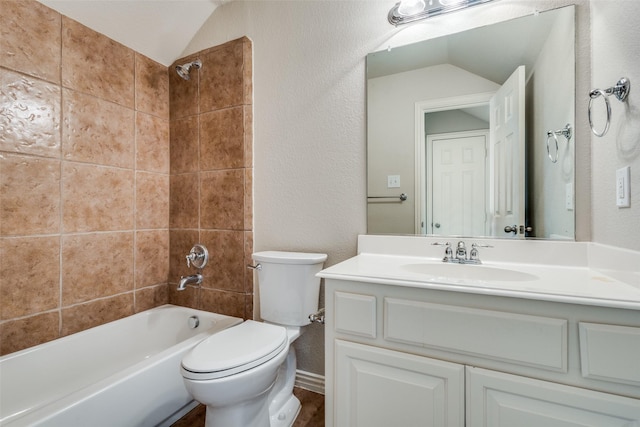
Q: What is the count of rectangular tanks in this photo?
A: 1